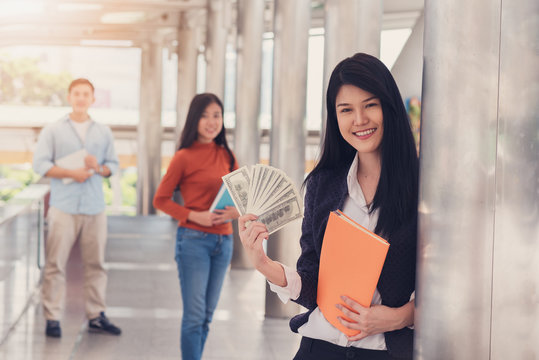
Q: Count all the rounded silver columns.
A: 7